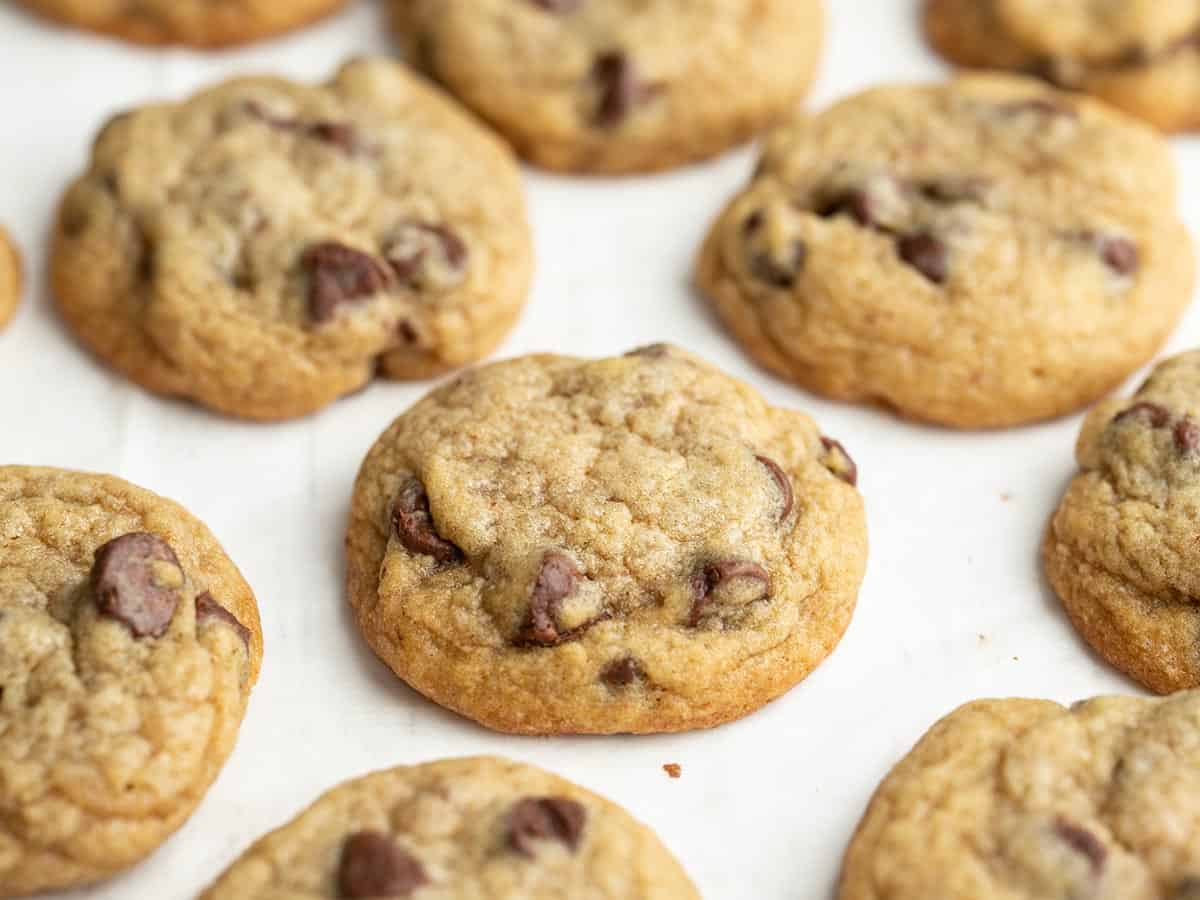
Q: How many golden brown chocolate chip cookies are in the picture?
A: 11